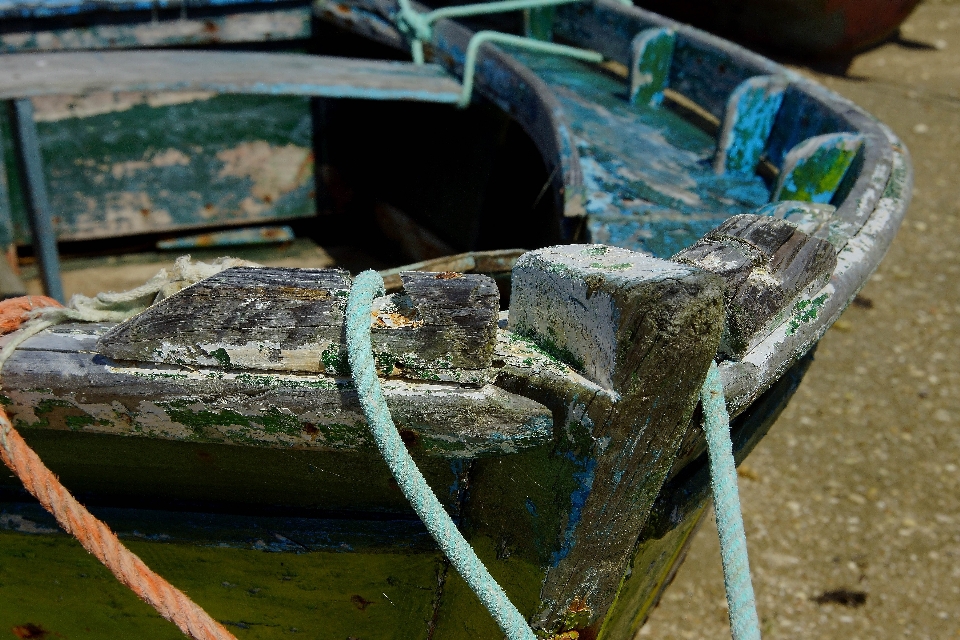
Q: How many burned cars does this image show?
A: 0